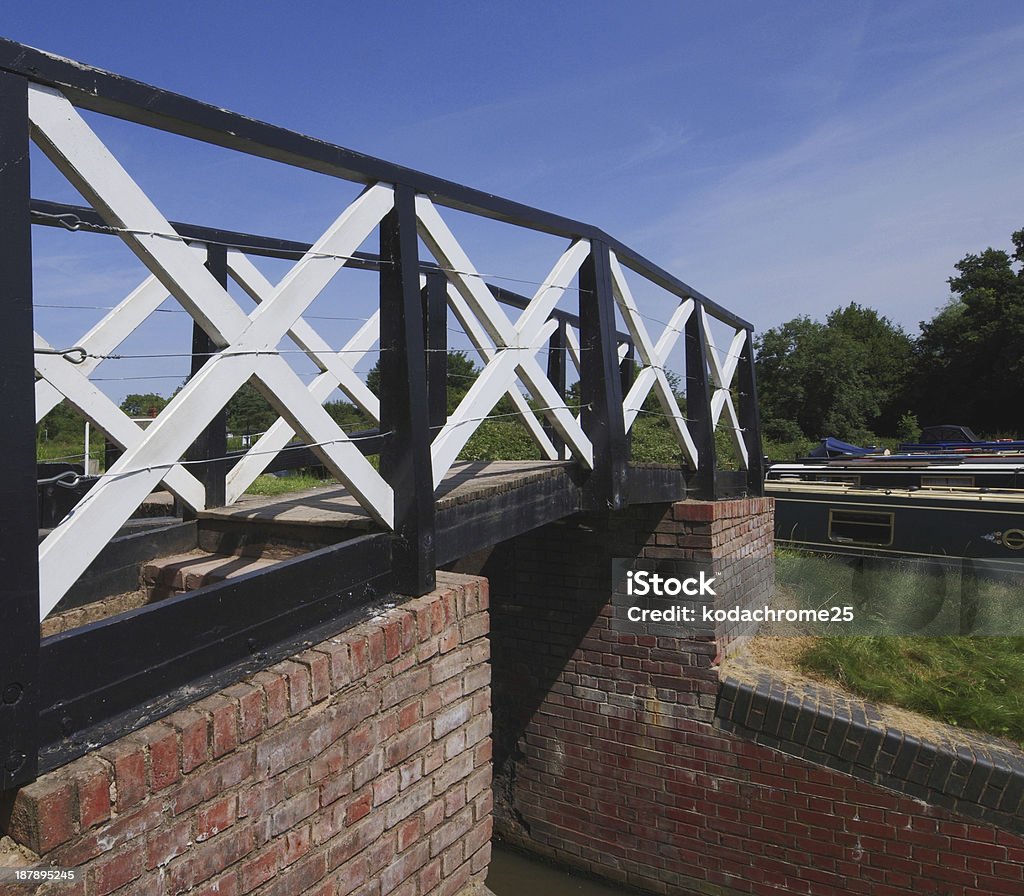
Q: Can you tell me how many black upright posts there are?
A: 9